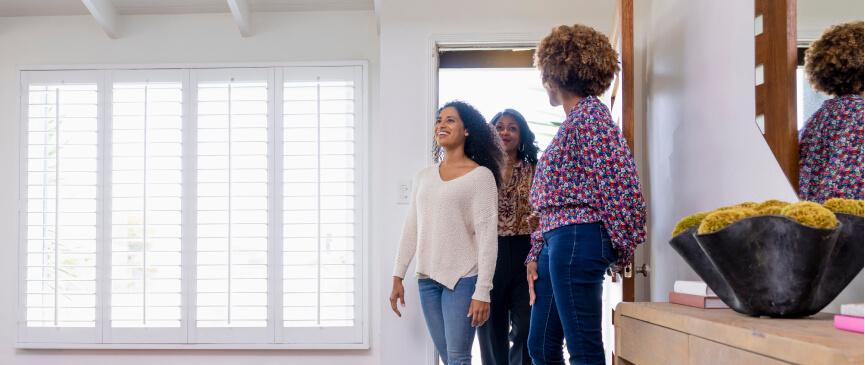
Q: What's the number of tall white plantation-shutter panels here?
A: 4